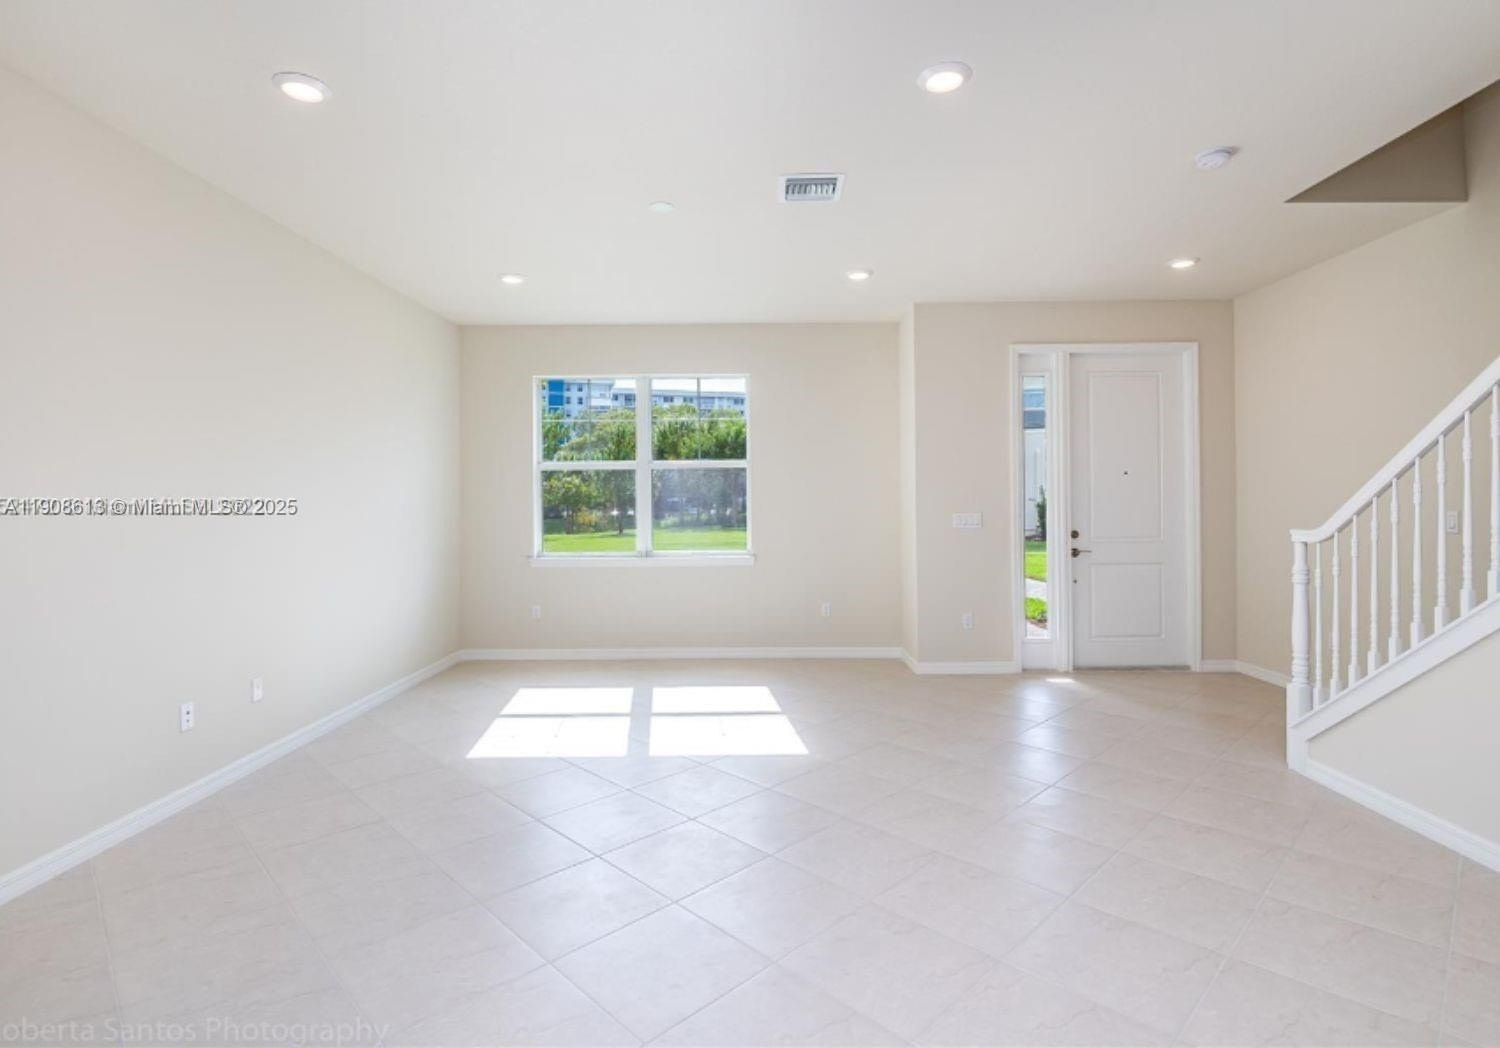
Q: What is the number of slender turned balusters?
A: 9